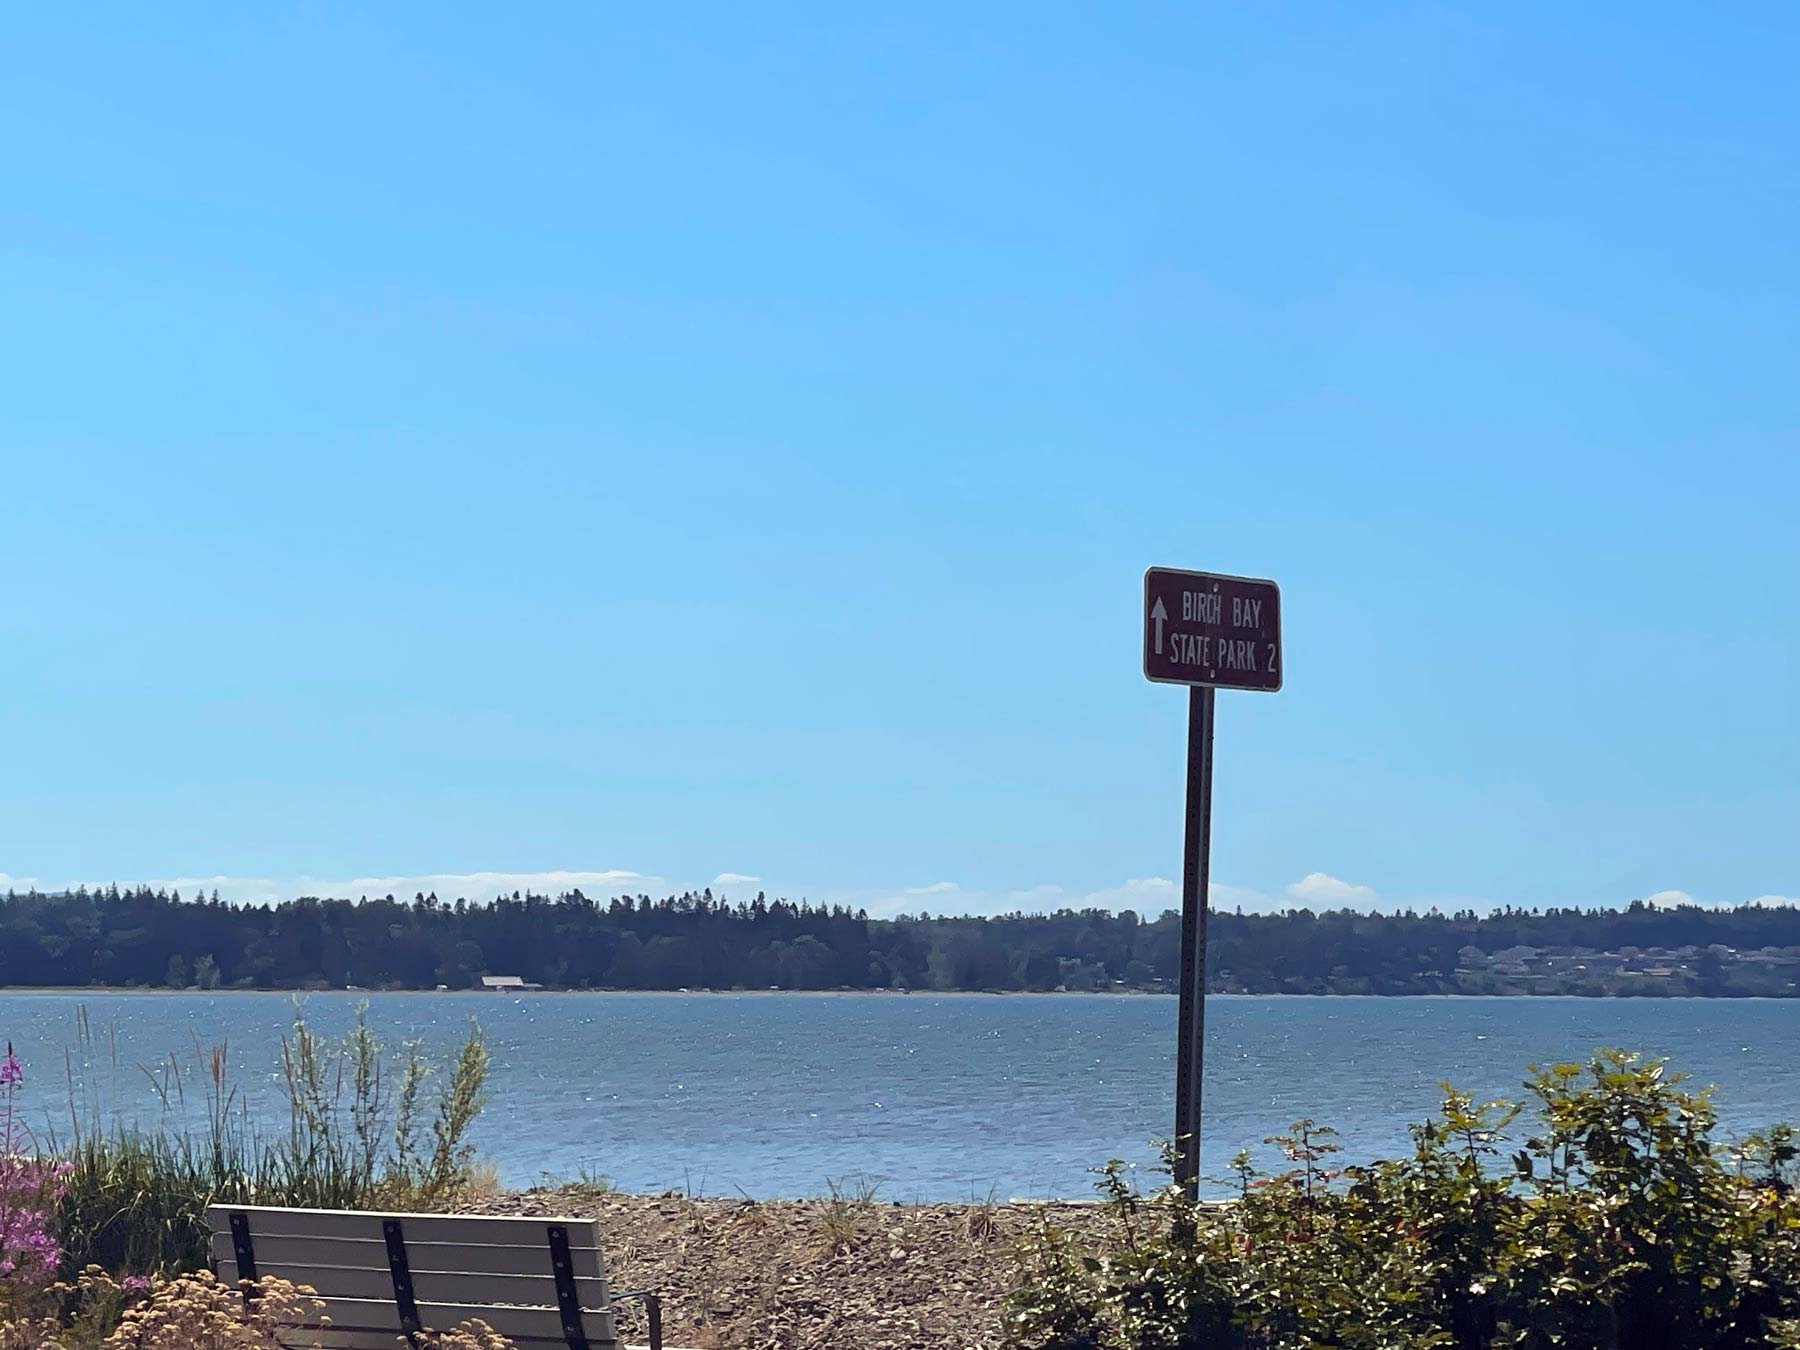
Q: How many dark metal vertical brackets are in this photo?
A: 3